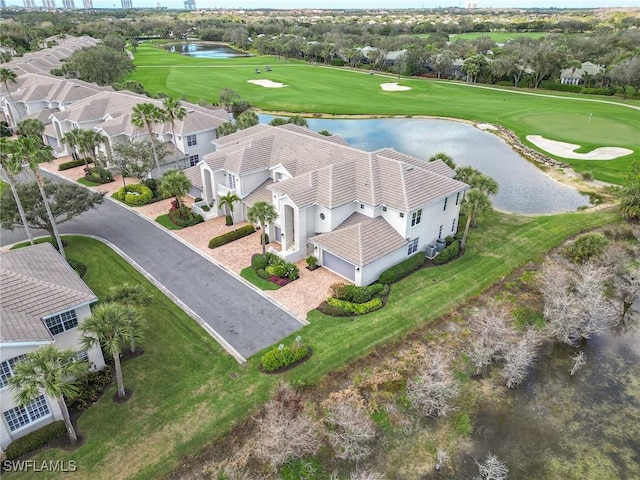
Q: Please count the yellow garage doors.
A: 0